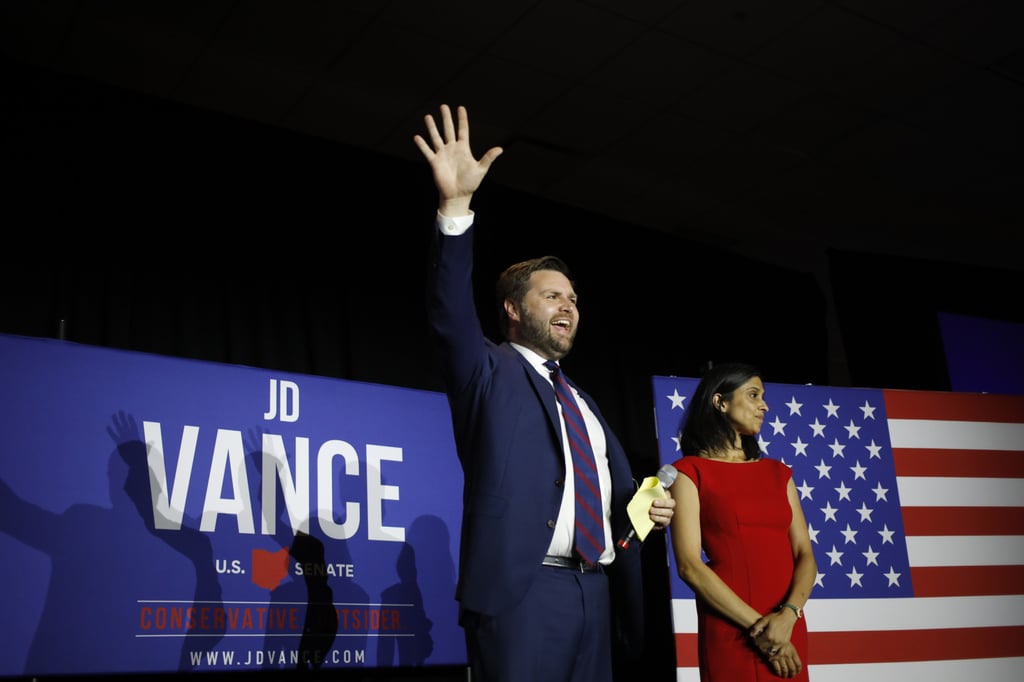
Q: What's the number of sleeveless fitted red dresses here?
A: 1